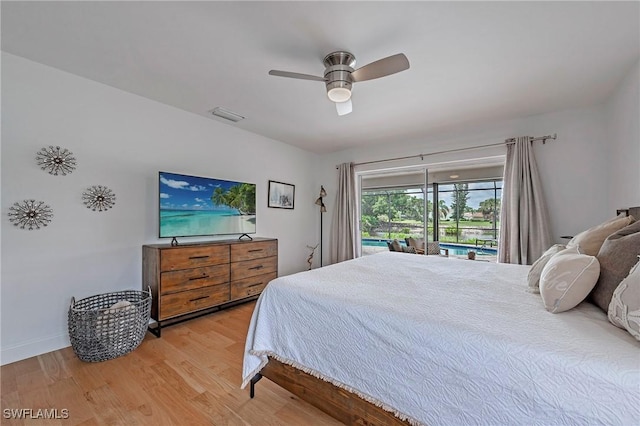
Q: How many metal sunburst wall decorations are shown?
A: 3